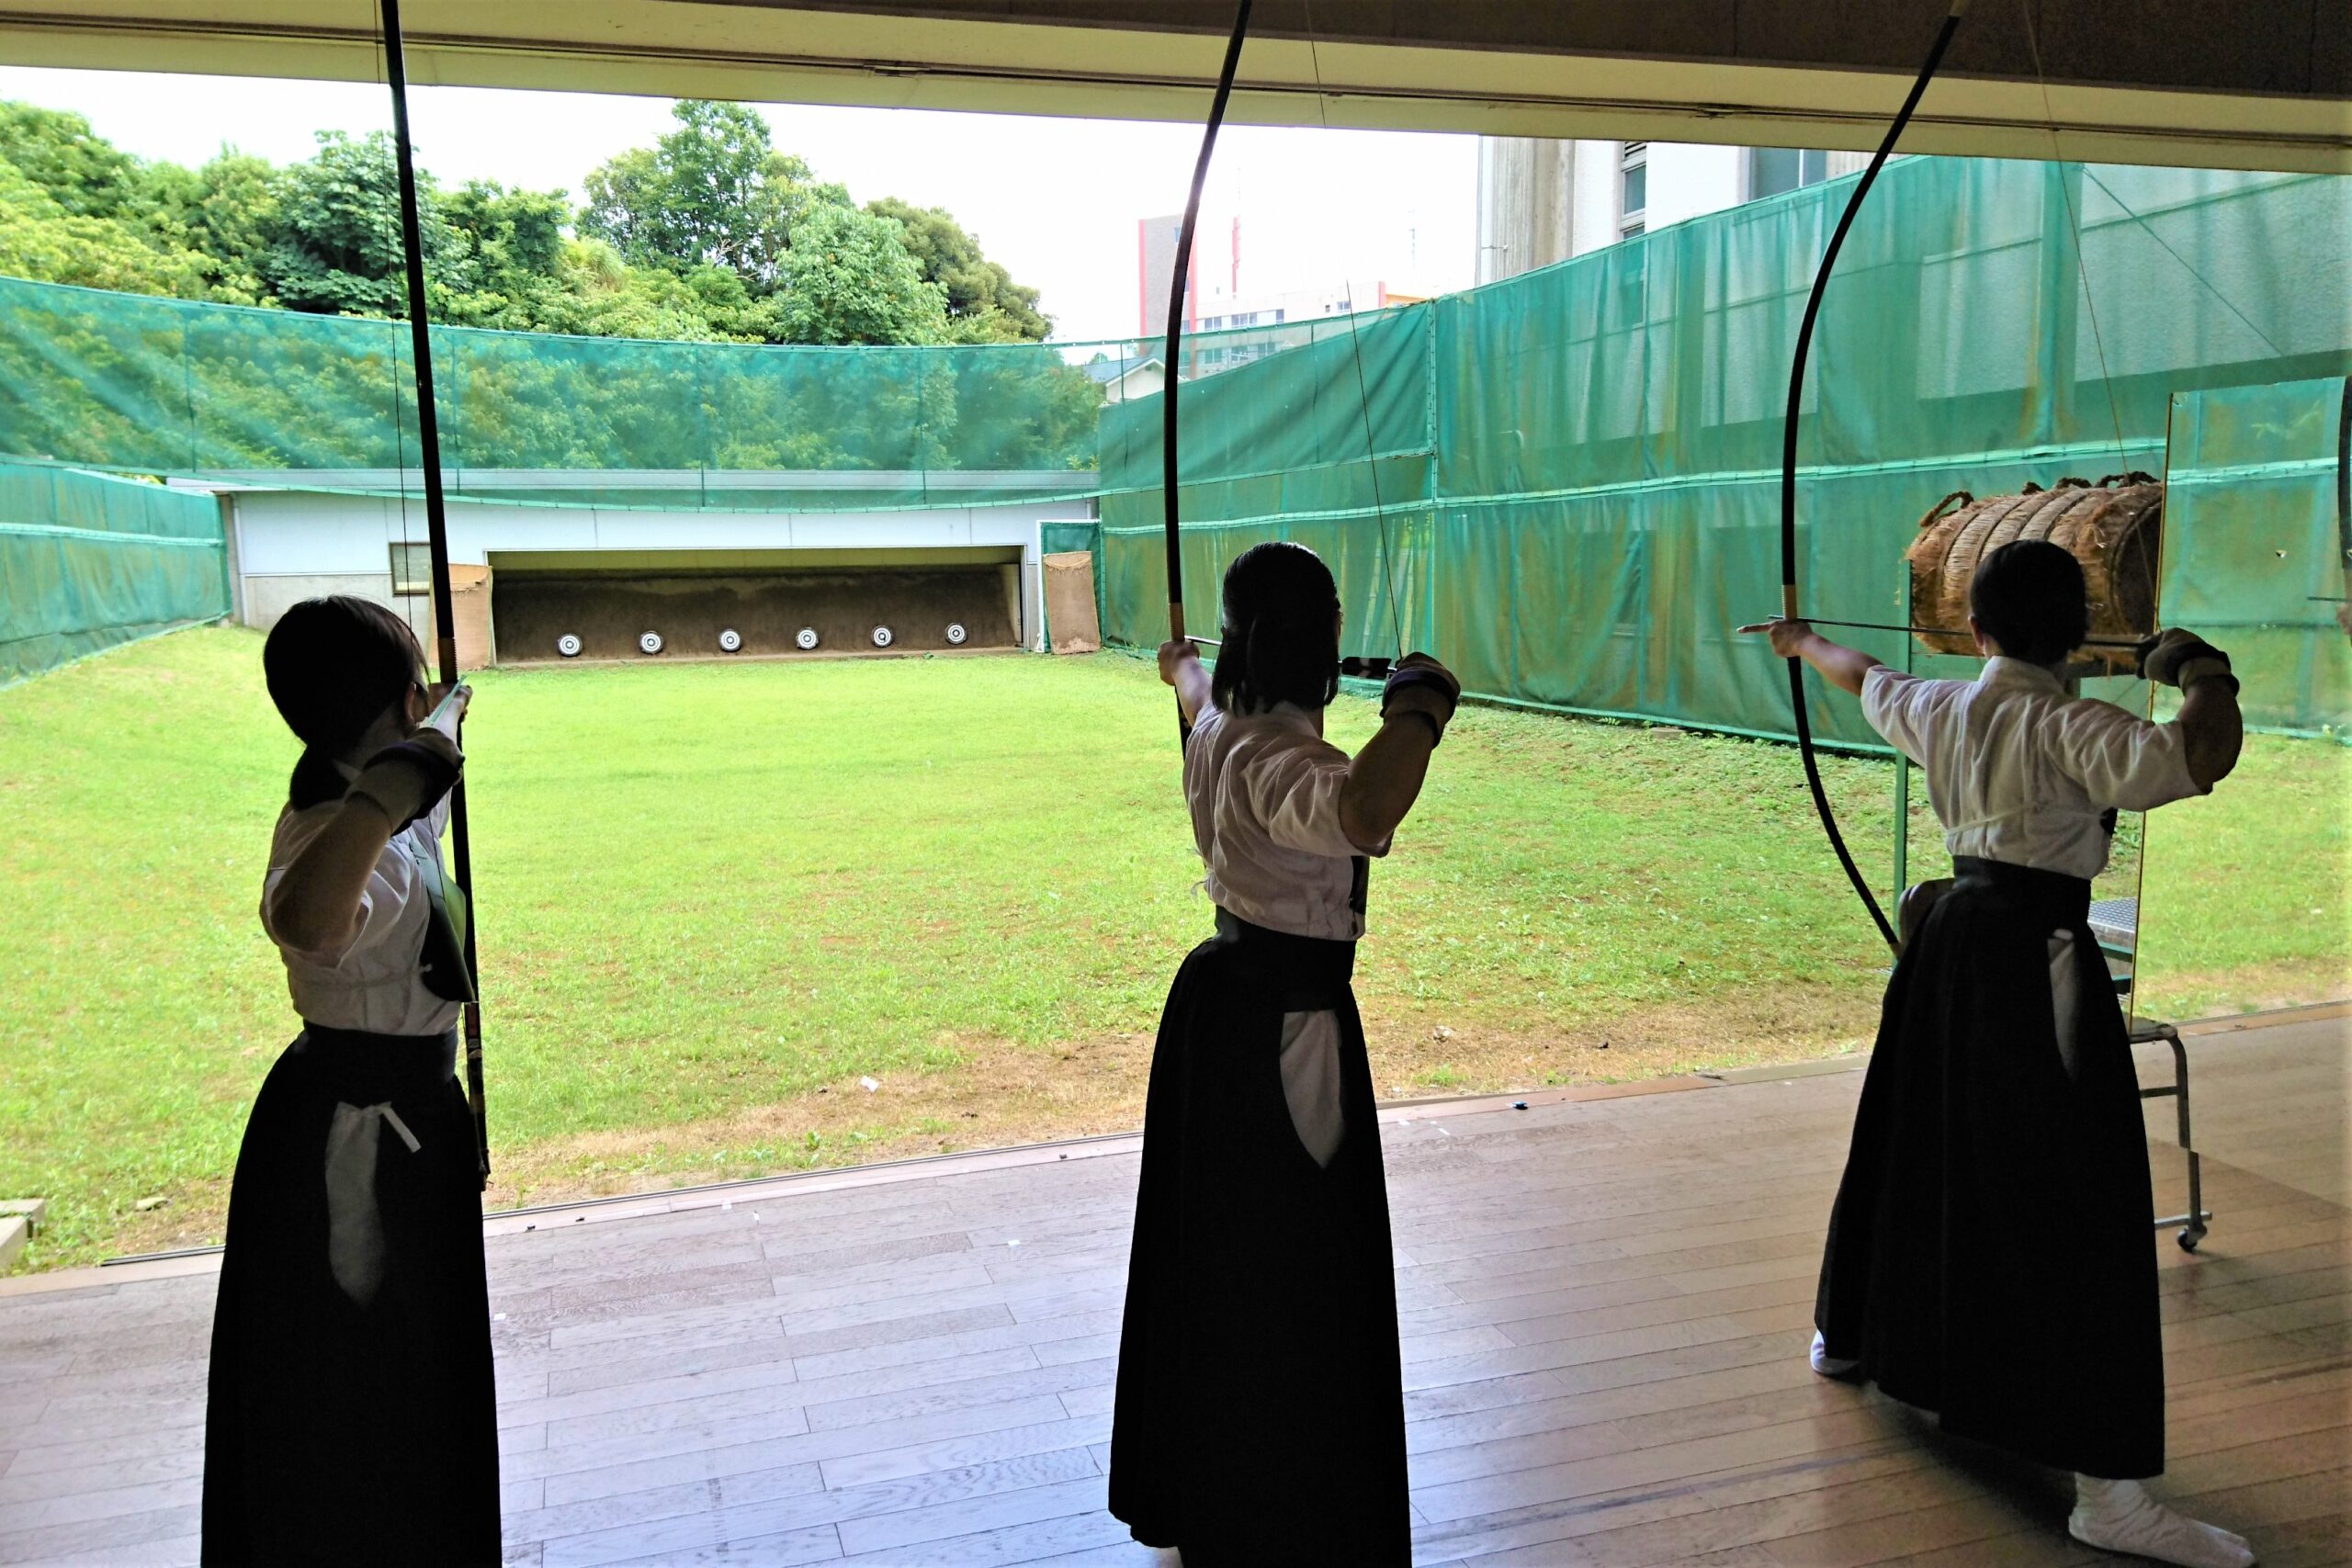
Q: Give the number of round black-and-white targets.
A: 6